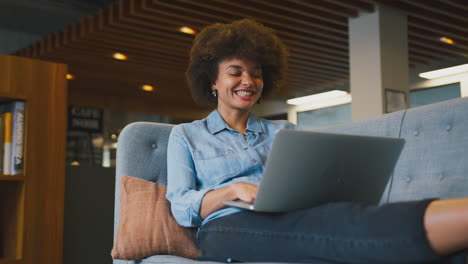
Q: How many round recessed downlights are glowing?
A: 5